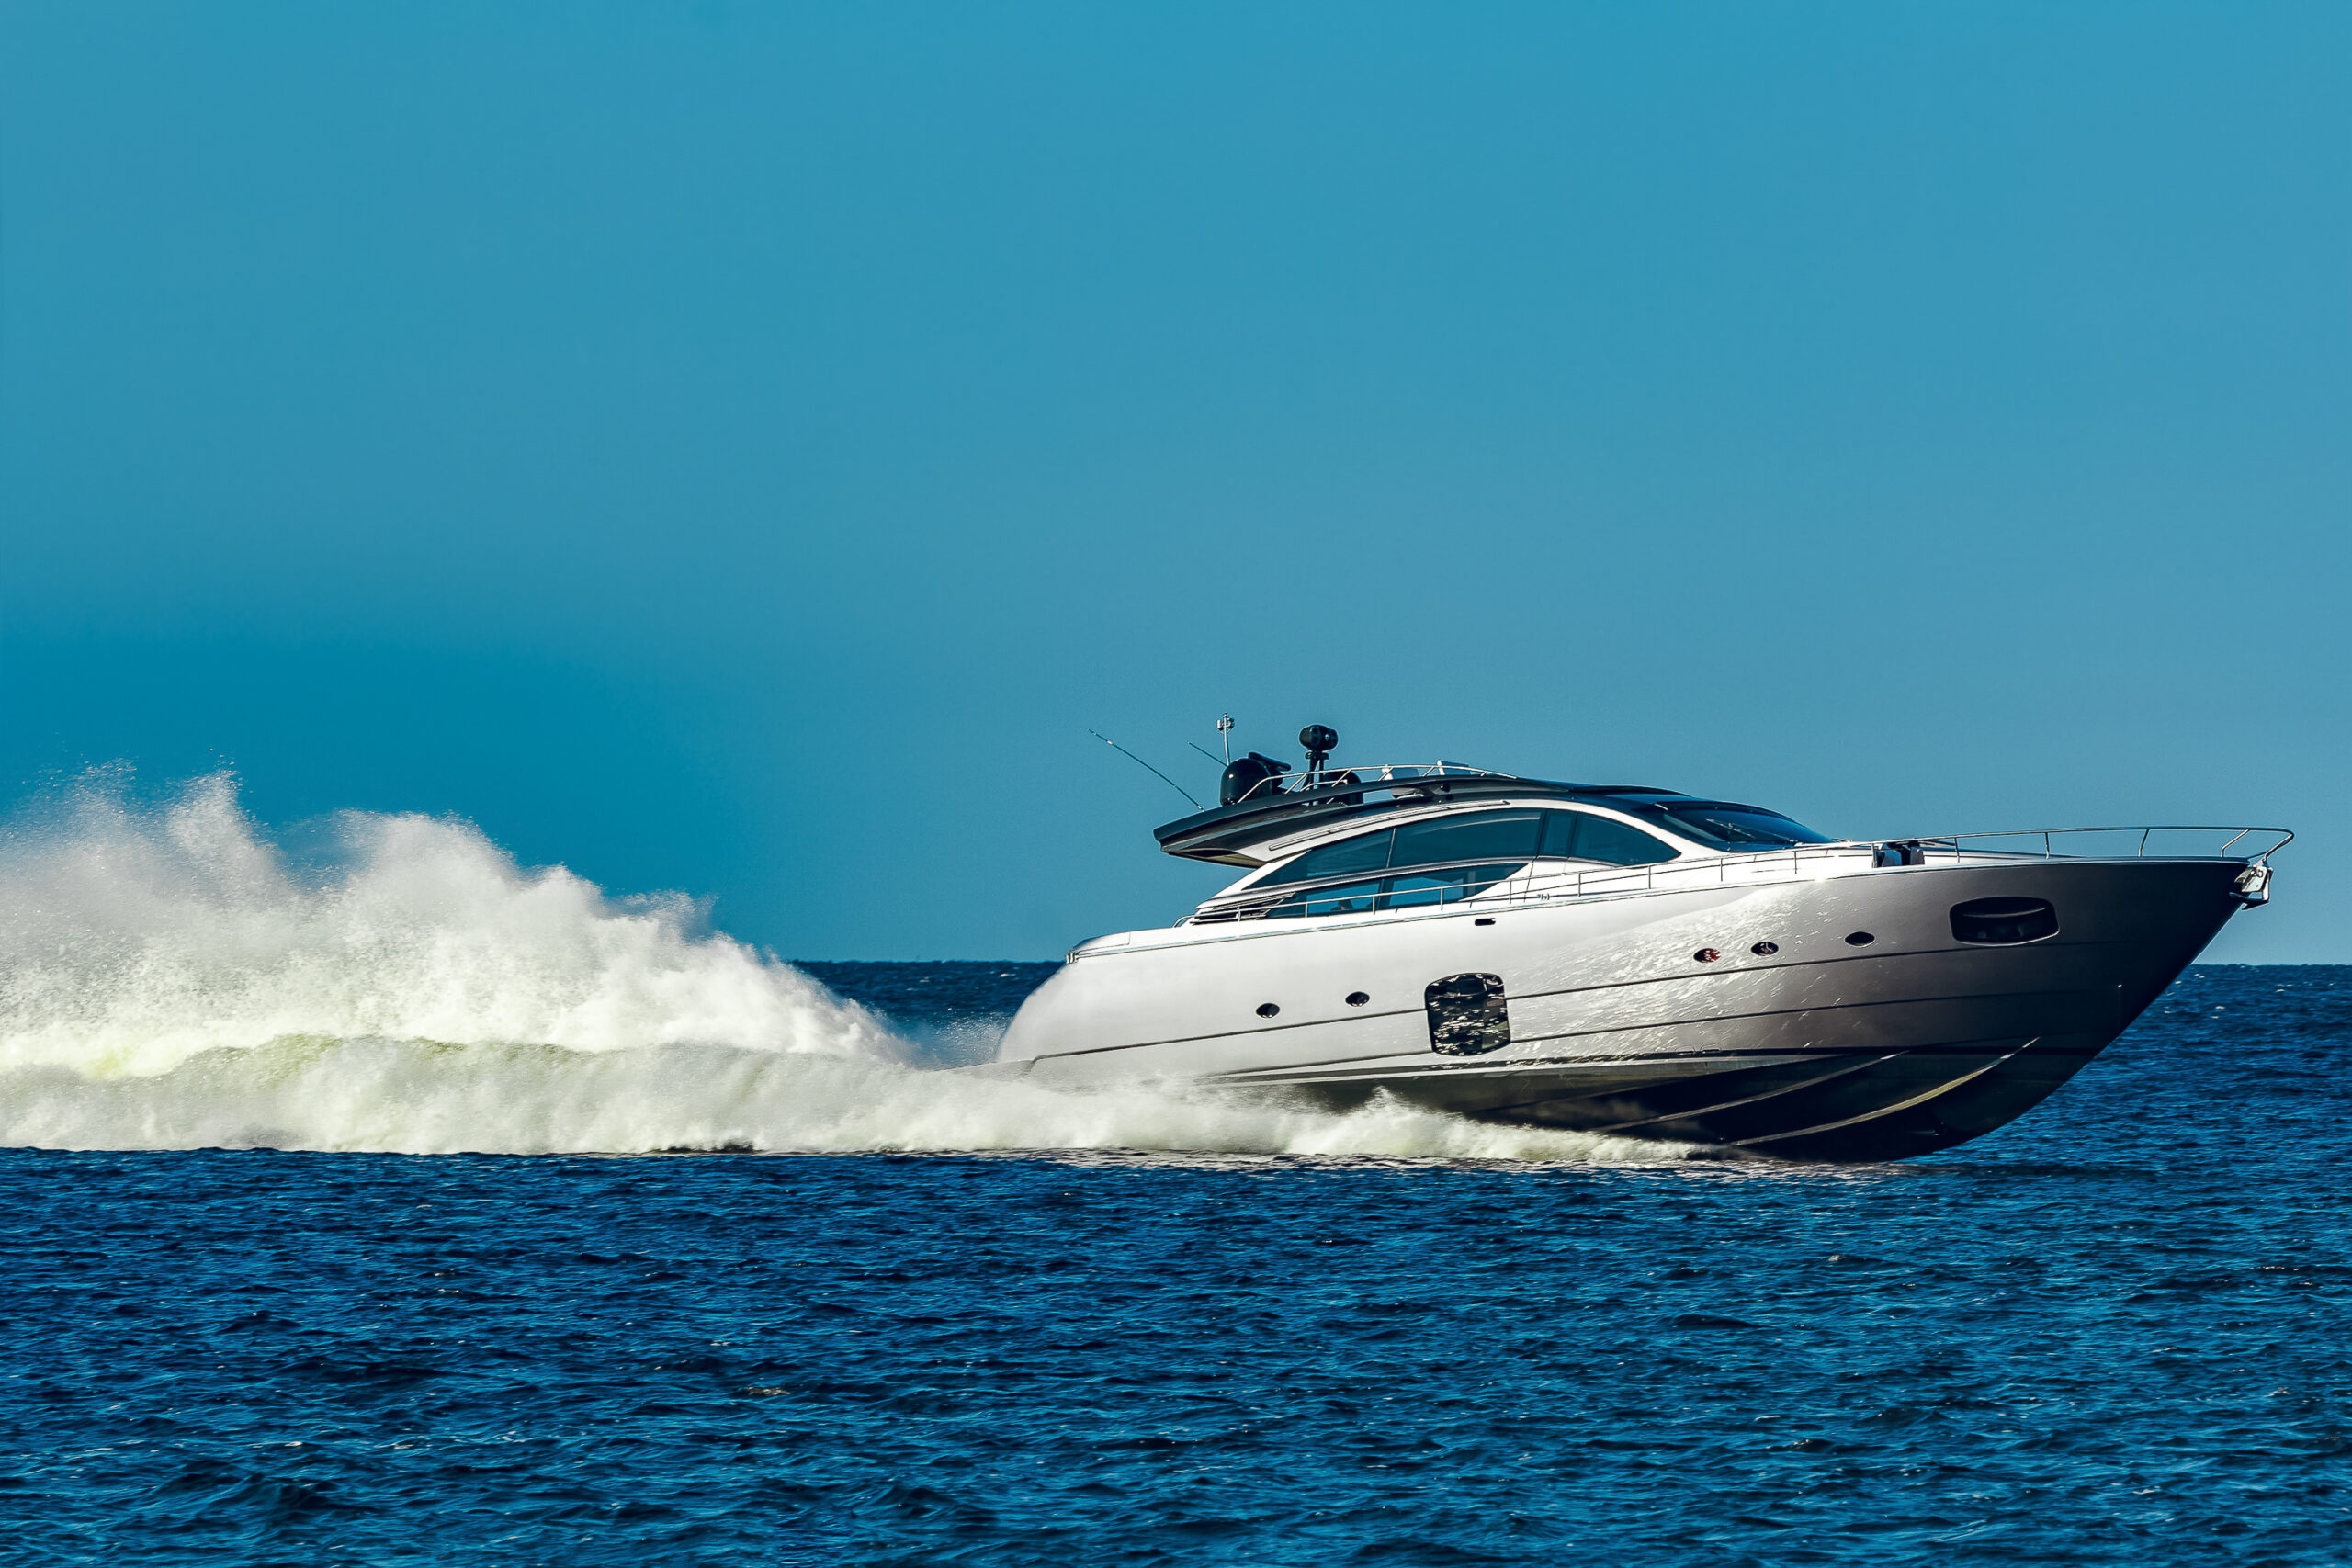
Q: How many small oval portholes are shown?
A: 5